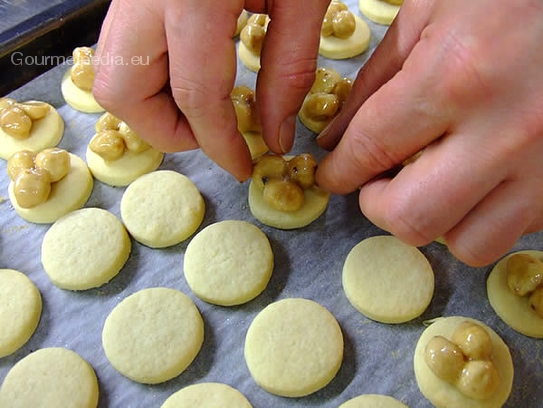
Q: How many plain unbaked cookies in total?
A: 10